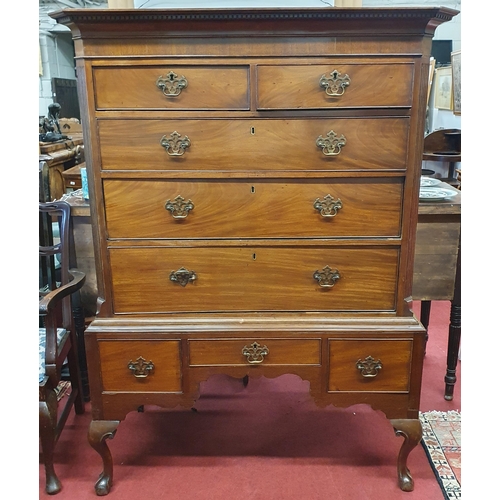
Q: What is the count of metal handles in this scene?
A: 11